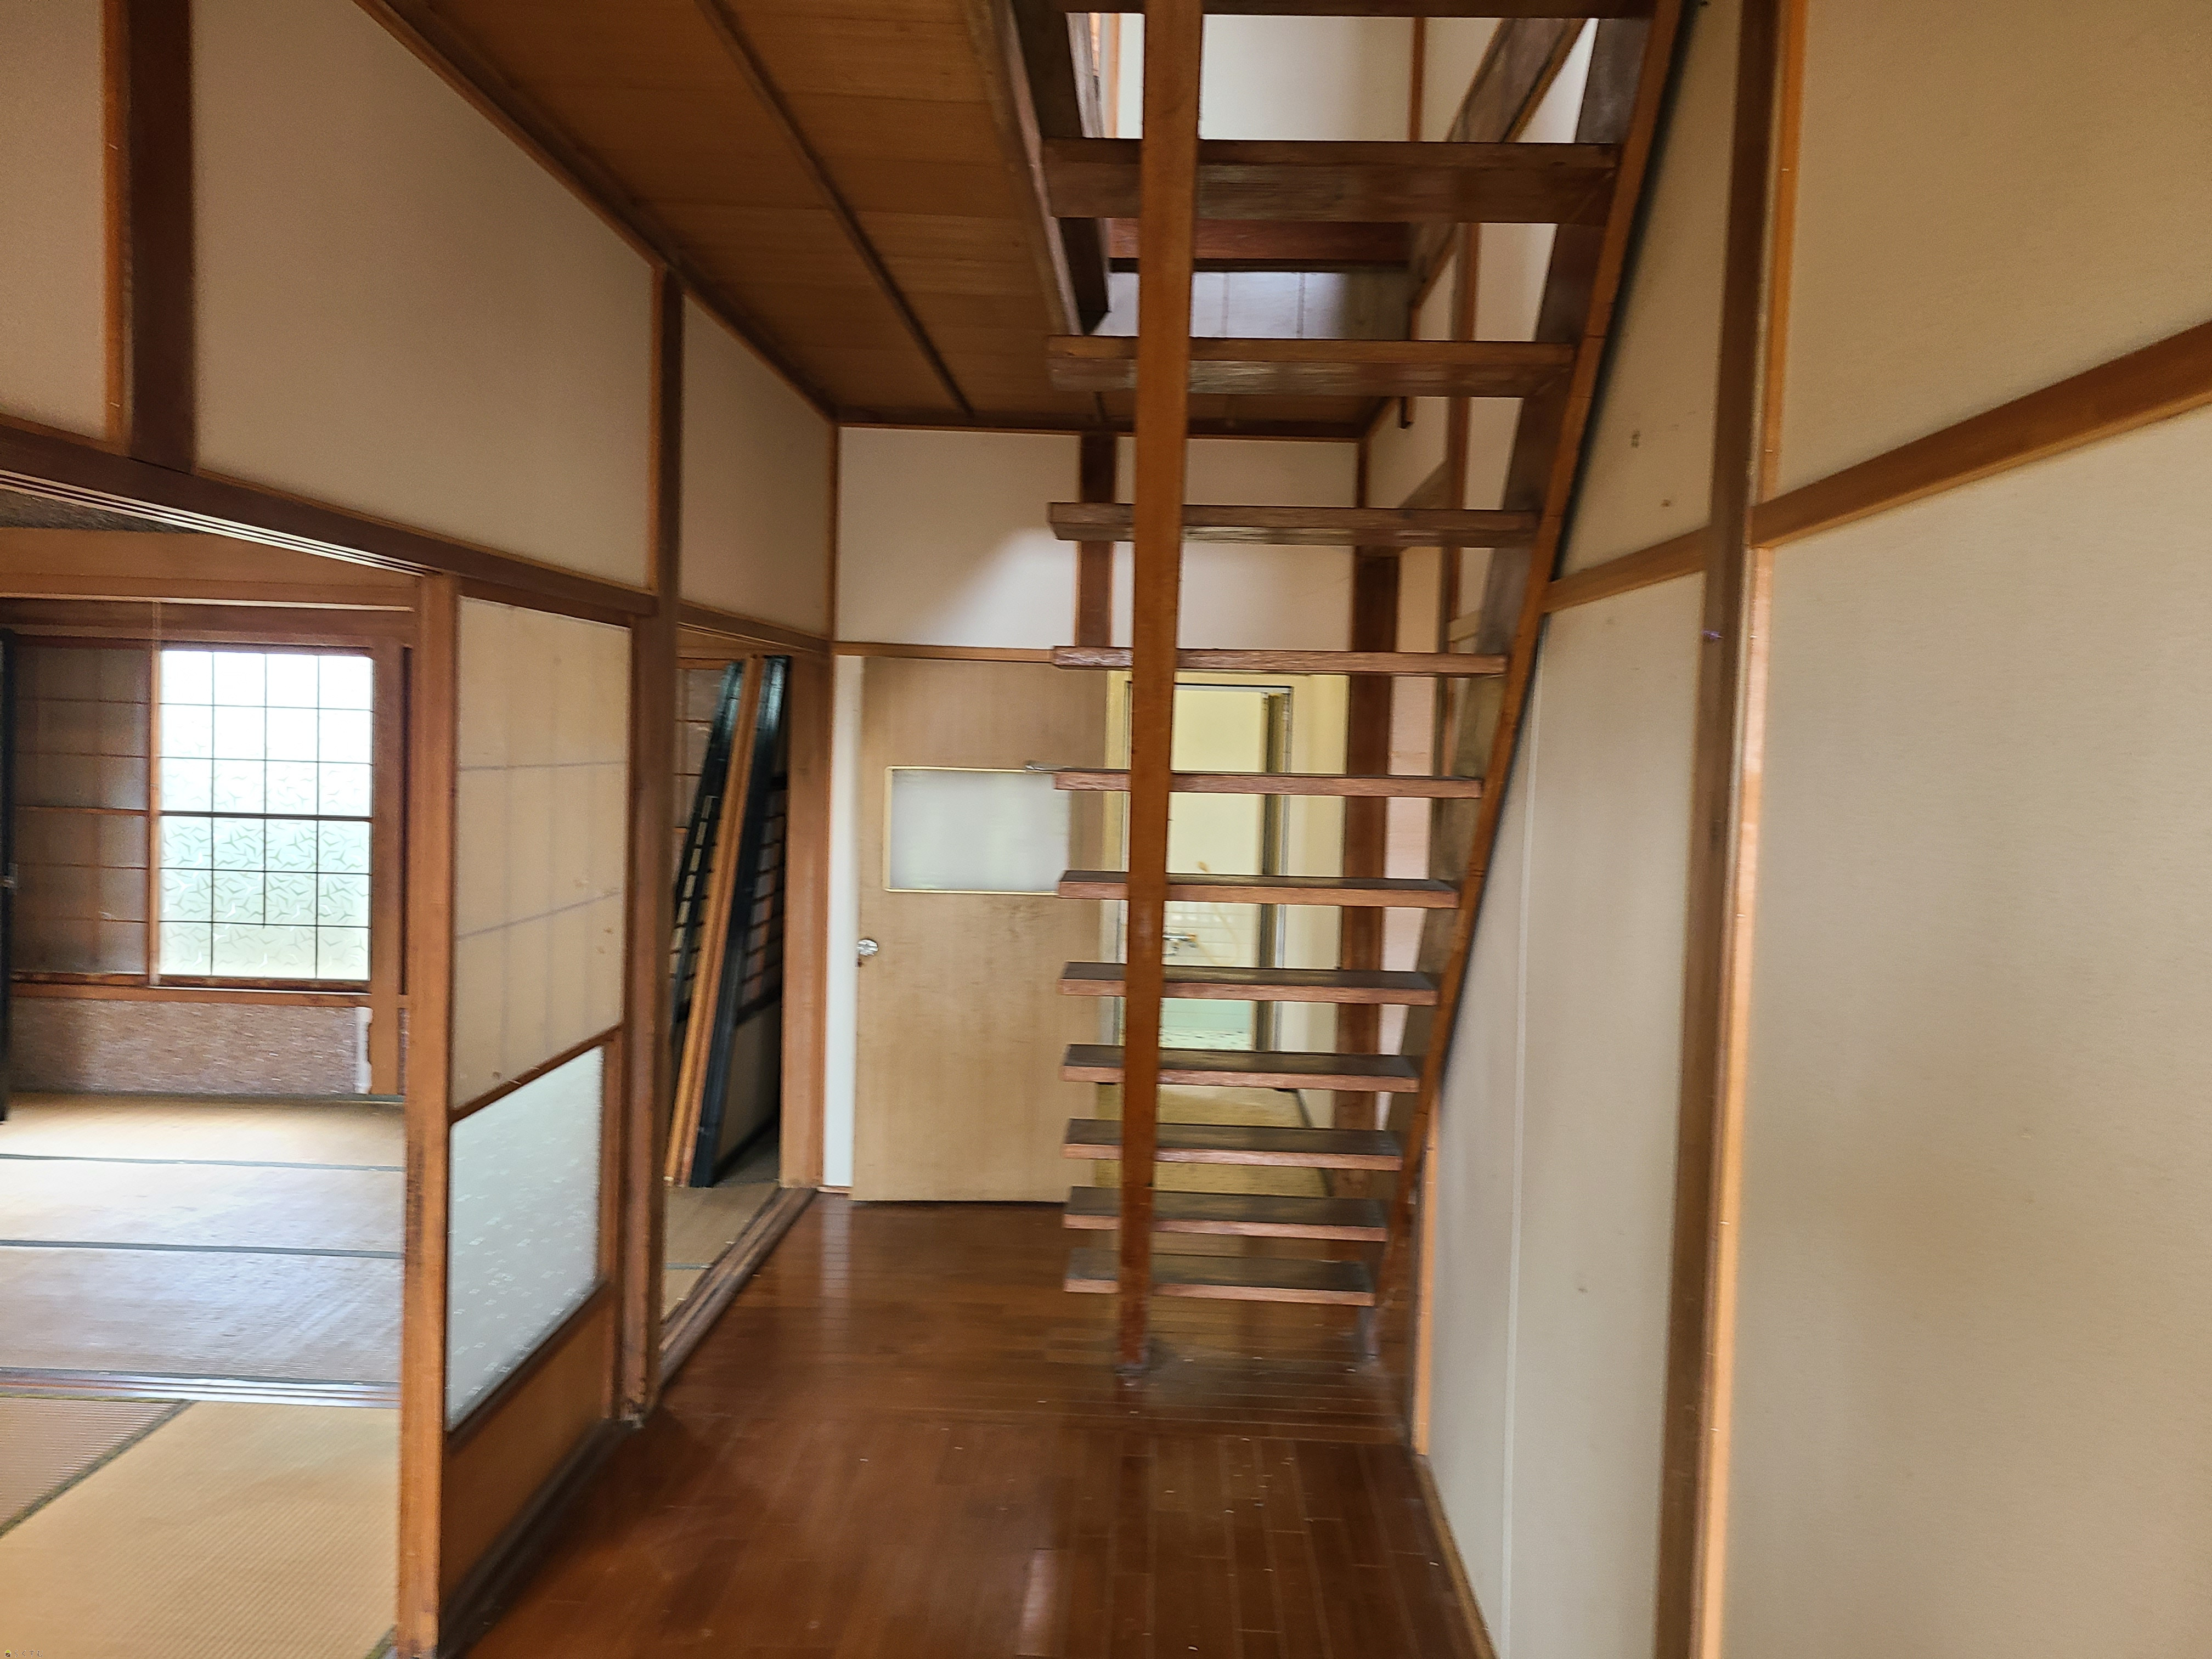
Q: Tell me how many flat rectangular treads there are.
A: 12